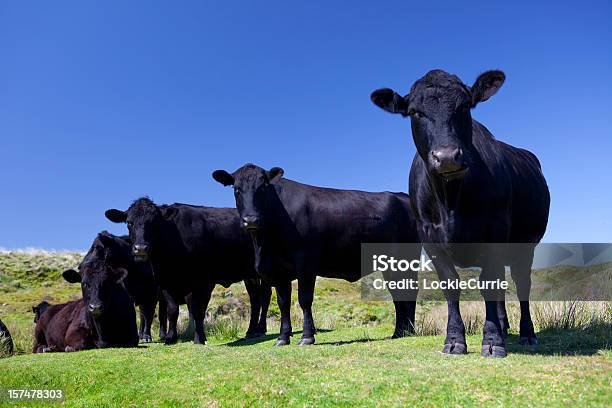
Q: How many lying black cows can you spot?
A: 1